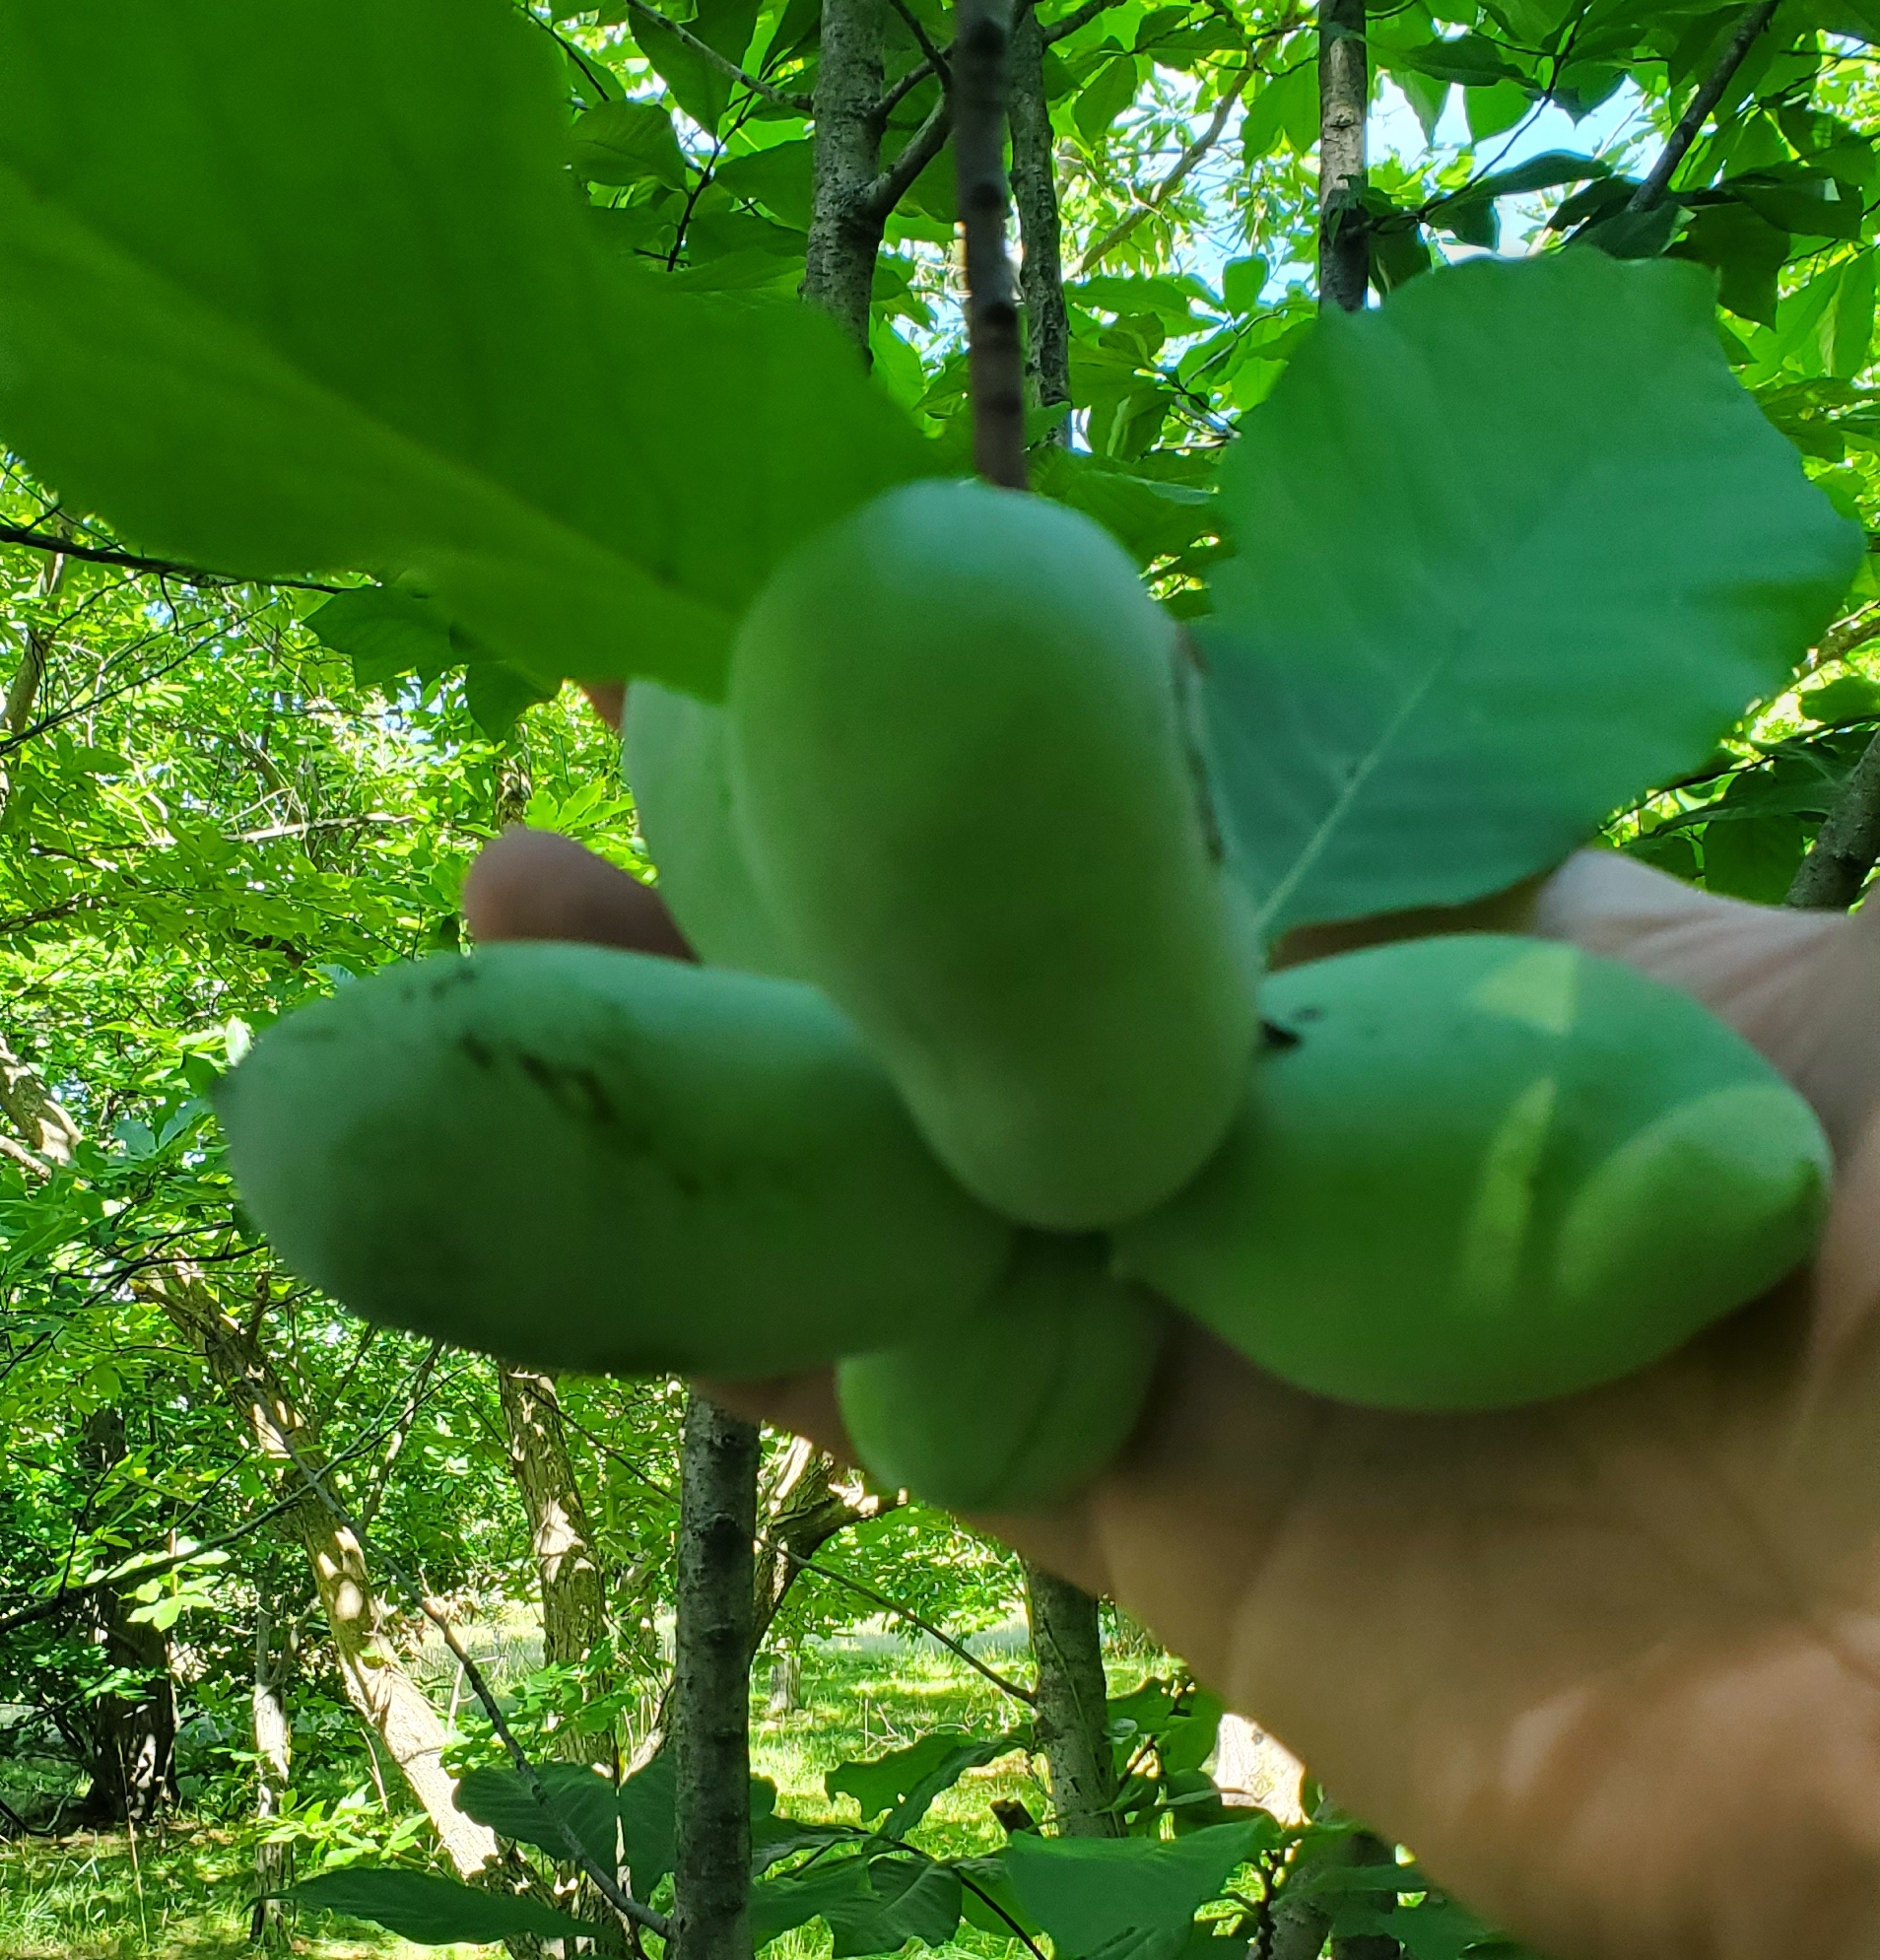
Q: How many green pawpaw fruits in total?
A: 5